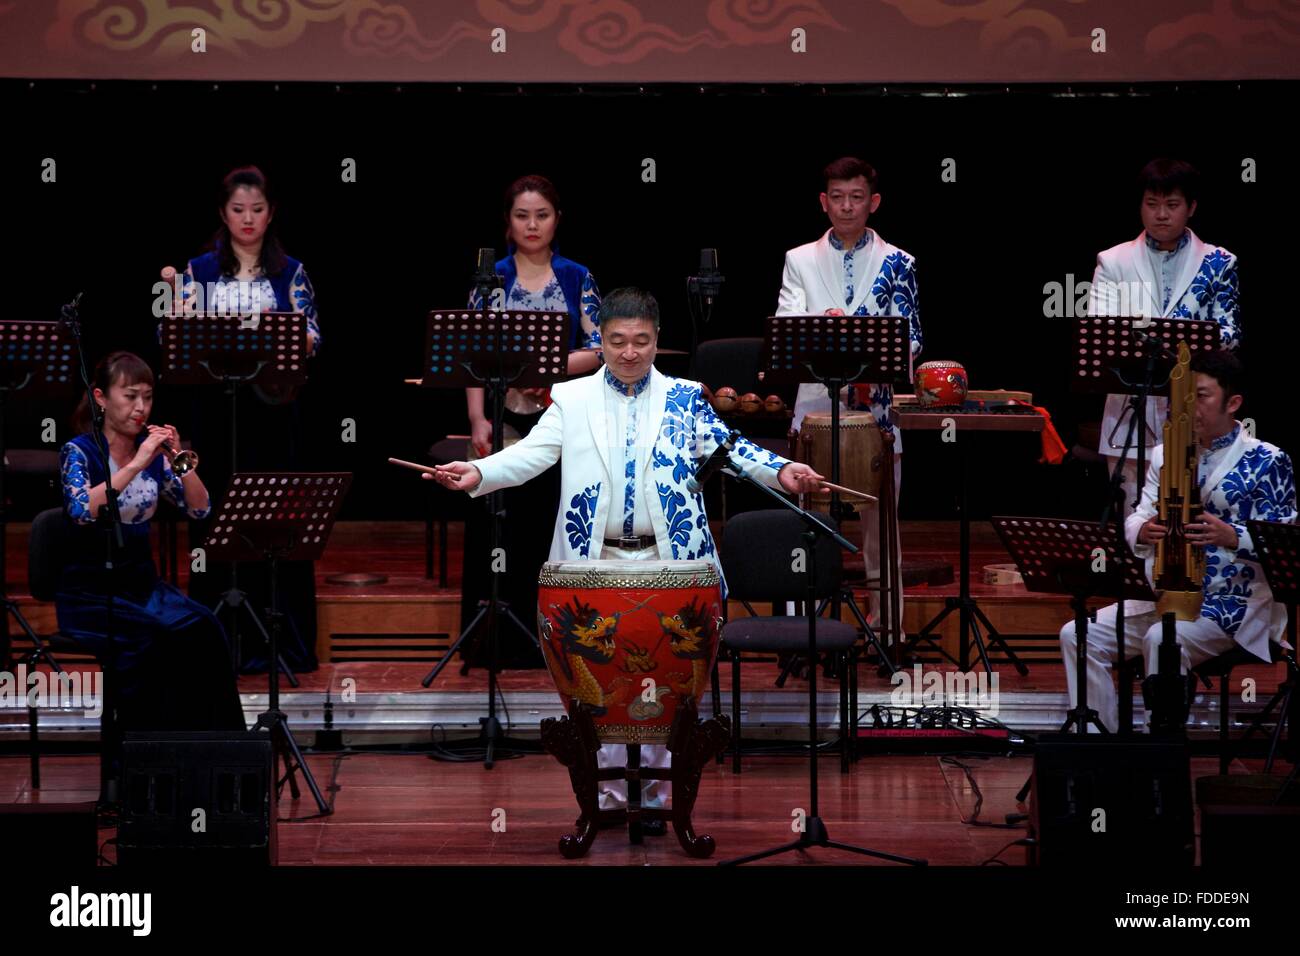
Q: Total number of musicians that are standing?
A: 5